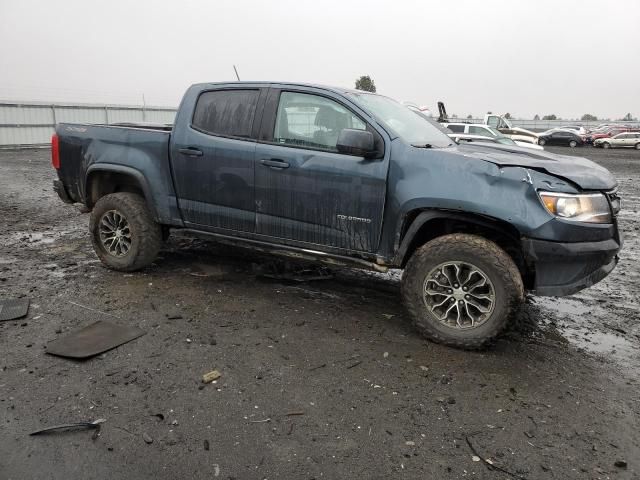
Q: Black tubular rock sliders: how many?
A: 1